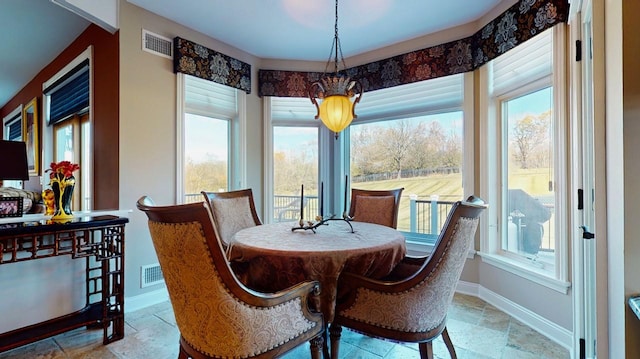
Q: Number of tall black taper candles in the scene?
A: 3